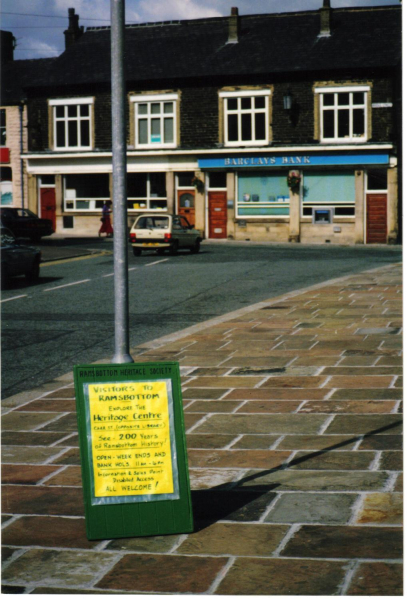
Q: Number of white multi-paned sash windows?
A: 4